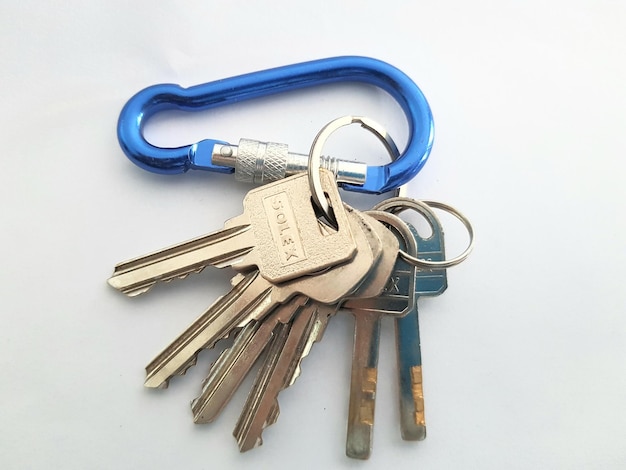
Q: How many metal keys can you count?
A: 6